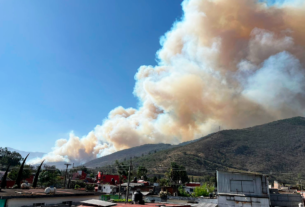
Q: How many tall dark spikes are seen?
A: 3